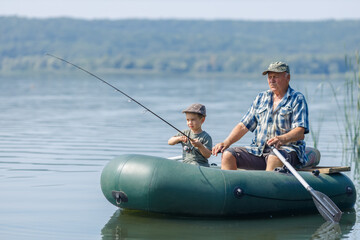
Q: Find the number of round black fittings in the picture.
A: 2